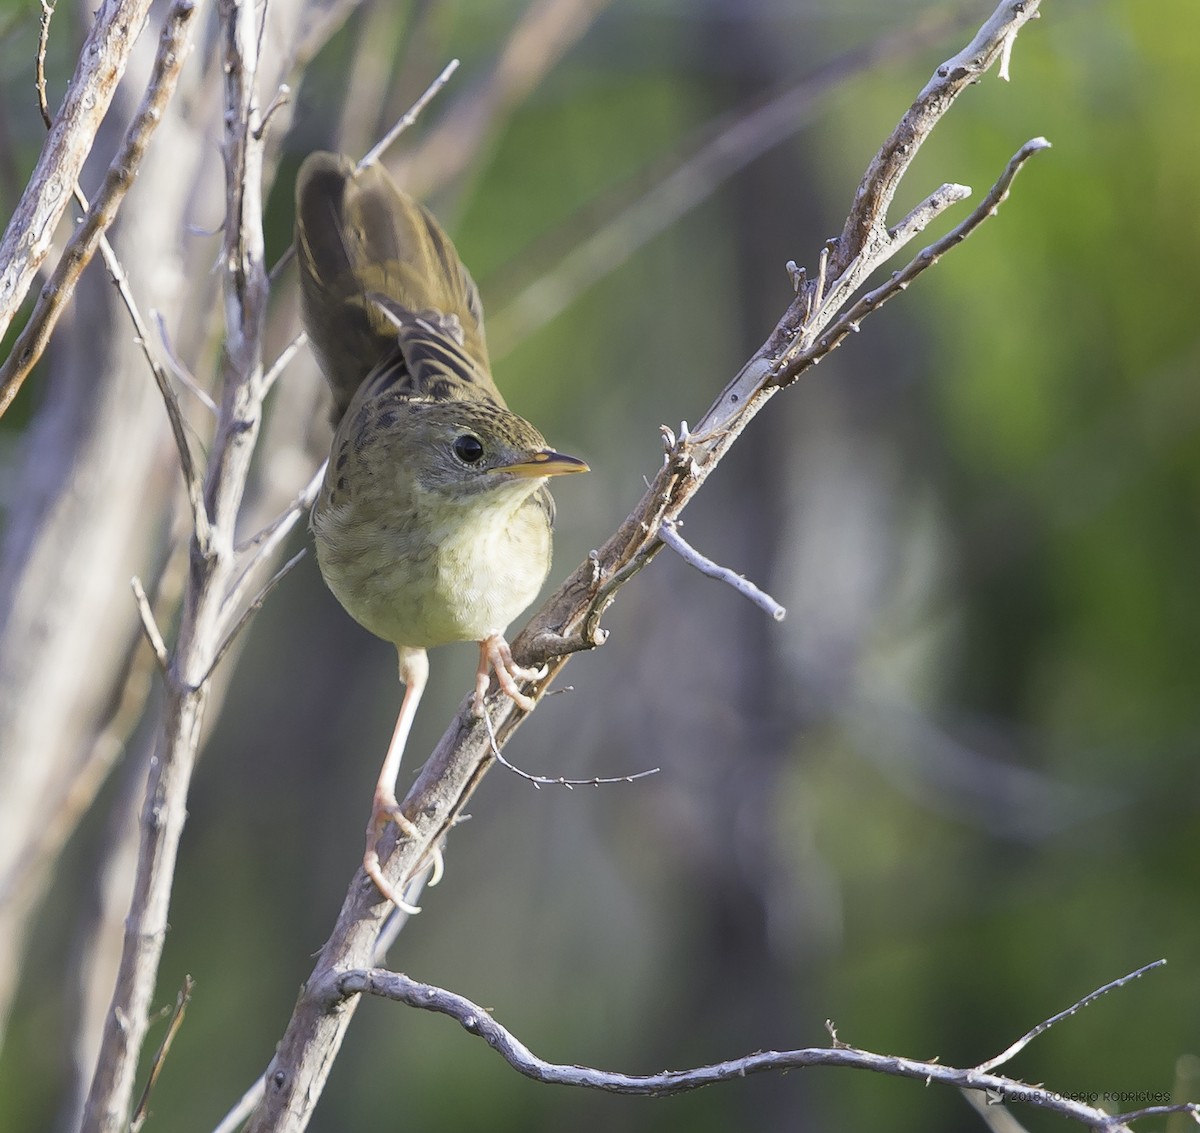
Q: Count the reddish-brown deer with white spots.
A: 0